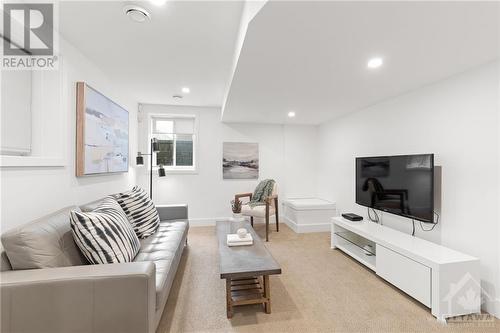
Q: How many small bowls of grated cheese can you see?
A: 0